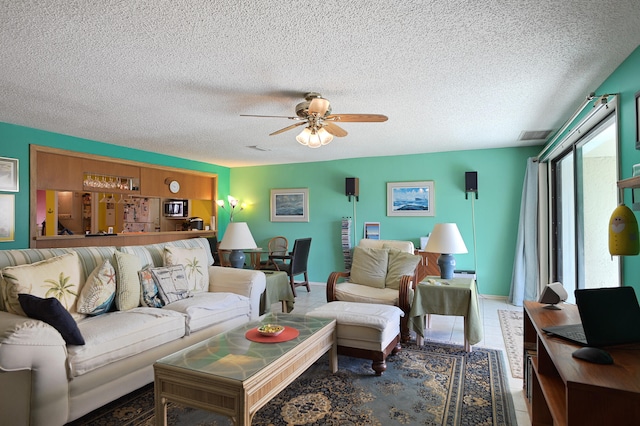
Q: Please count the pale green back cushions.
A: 2